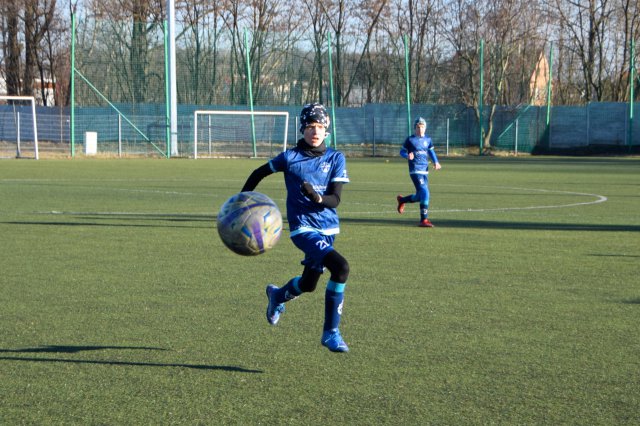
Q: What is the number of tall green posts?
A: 8